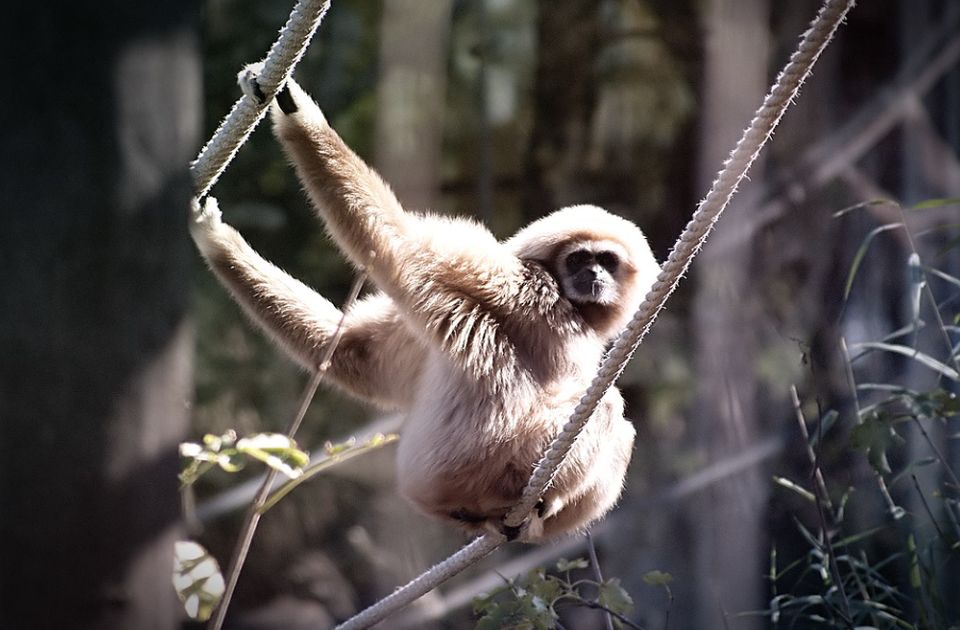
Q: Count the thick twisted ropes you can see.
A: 2